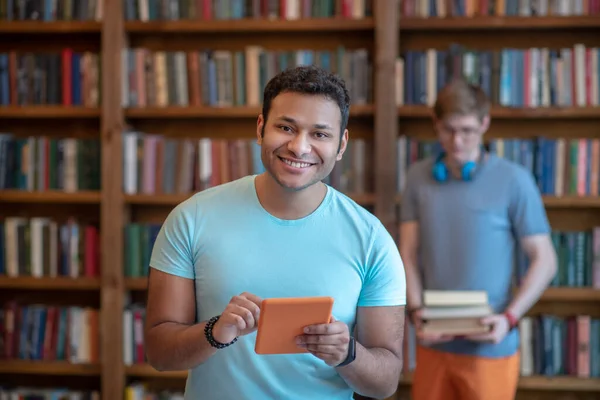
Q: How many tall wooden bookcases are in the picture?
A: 3